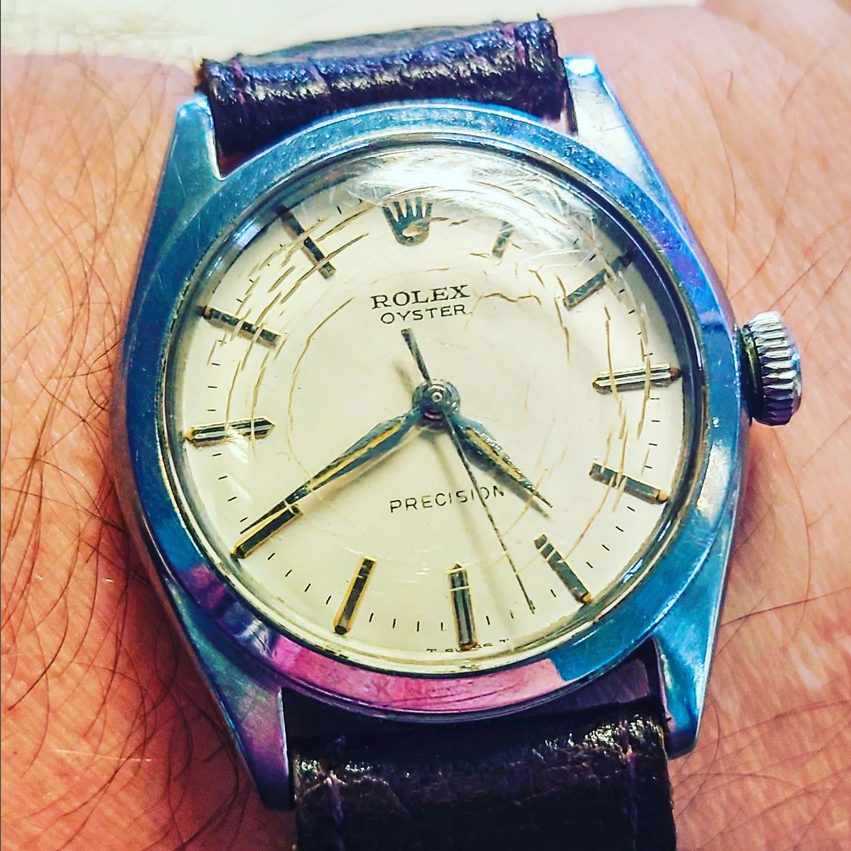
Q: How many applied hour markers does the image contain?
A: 11